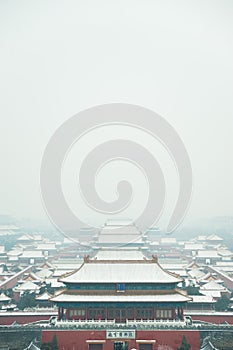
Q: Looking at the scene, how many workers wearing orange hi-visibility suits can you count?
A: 0